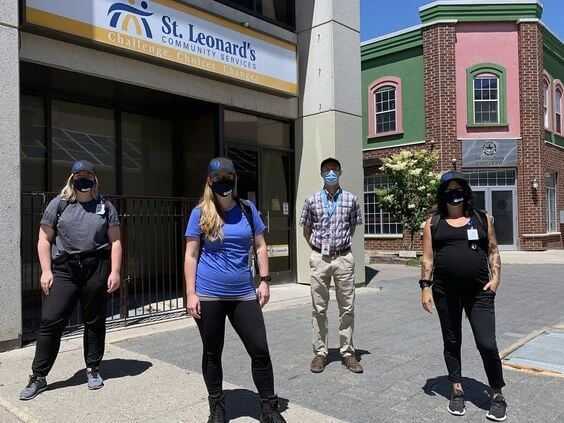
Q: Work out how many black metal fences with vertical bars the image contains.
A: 1